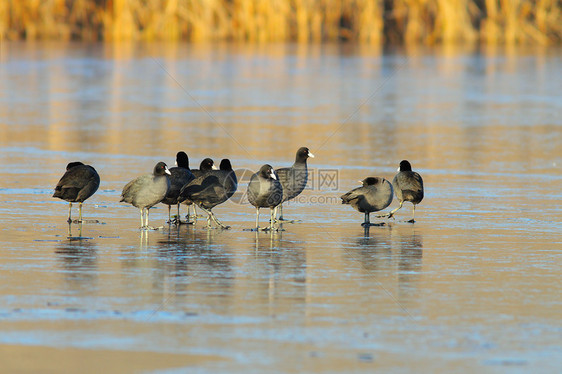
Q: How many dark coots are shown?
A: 9